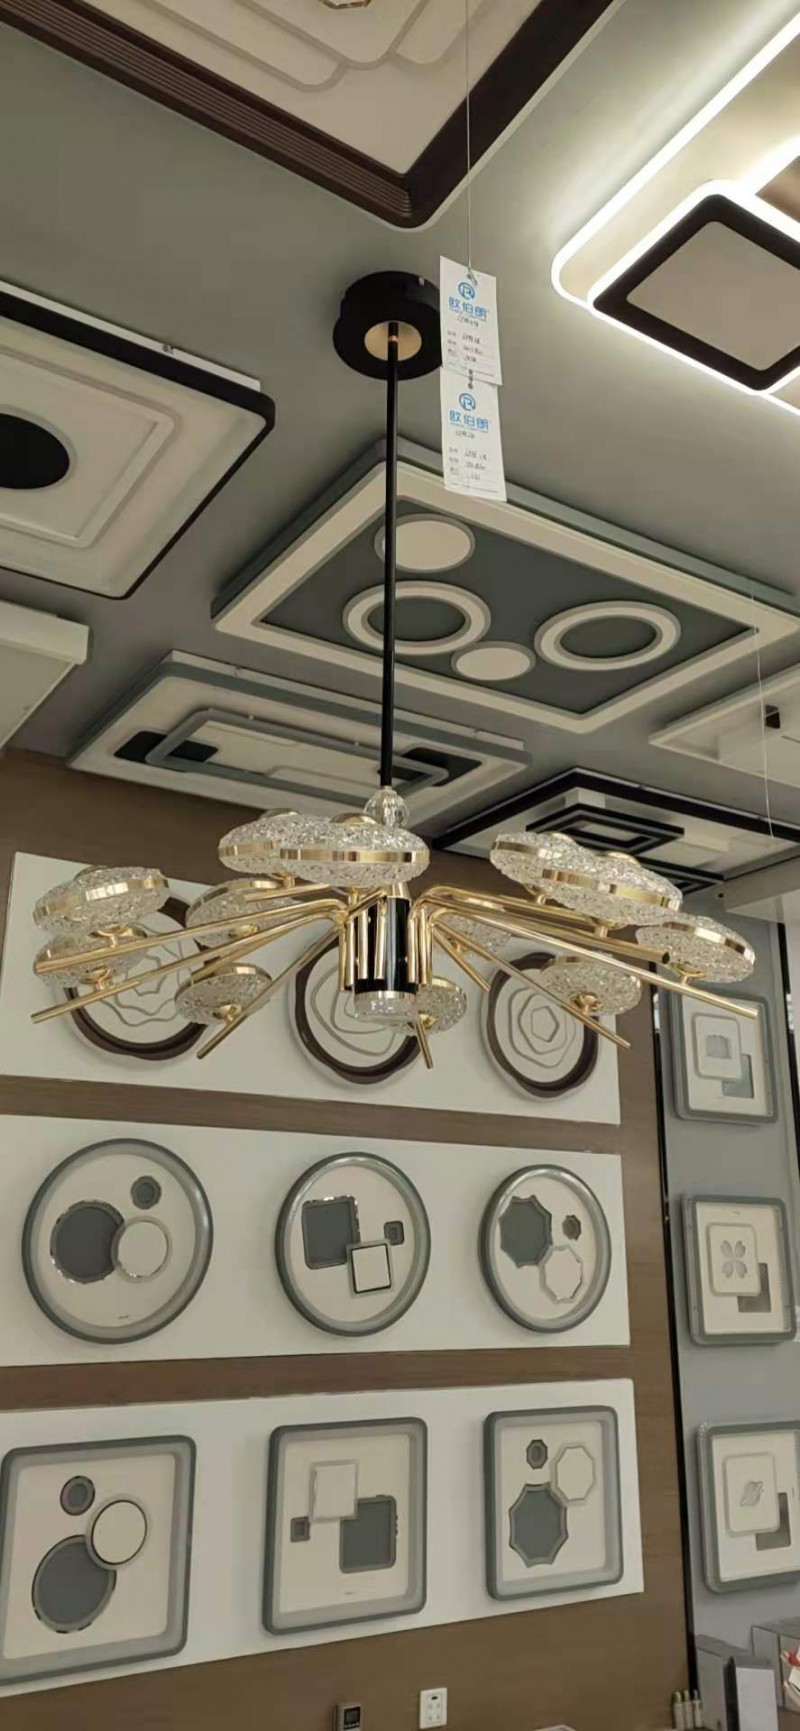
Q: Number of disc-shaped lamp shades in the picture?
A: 12